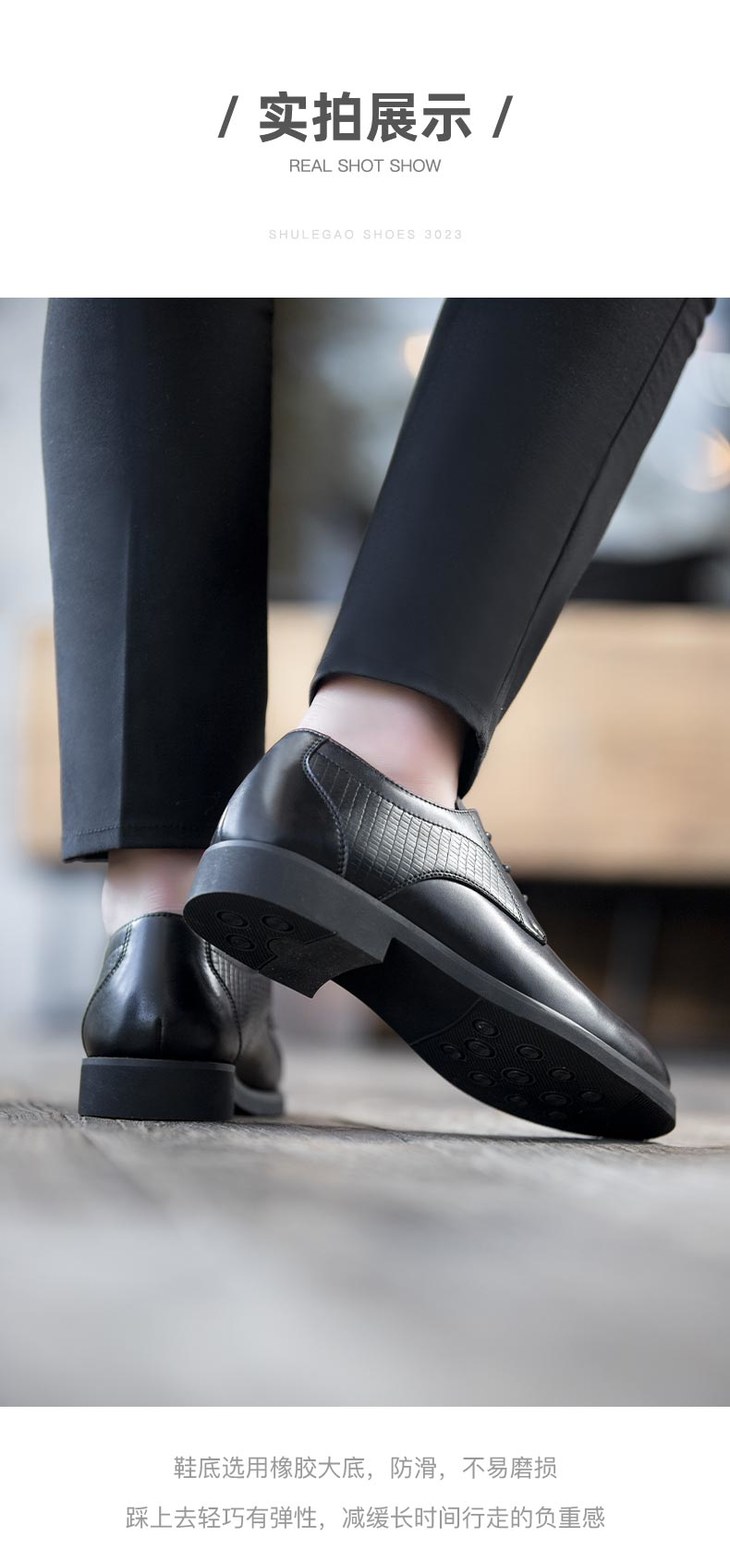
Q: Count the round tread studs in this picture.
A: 14